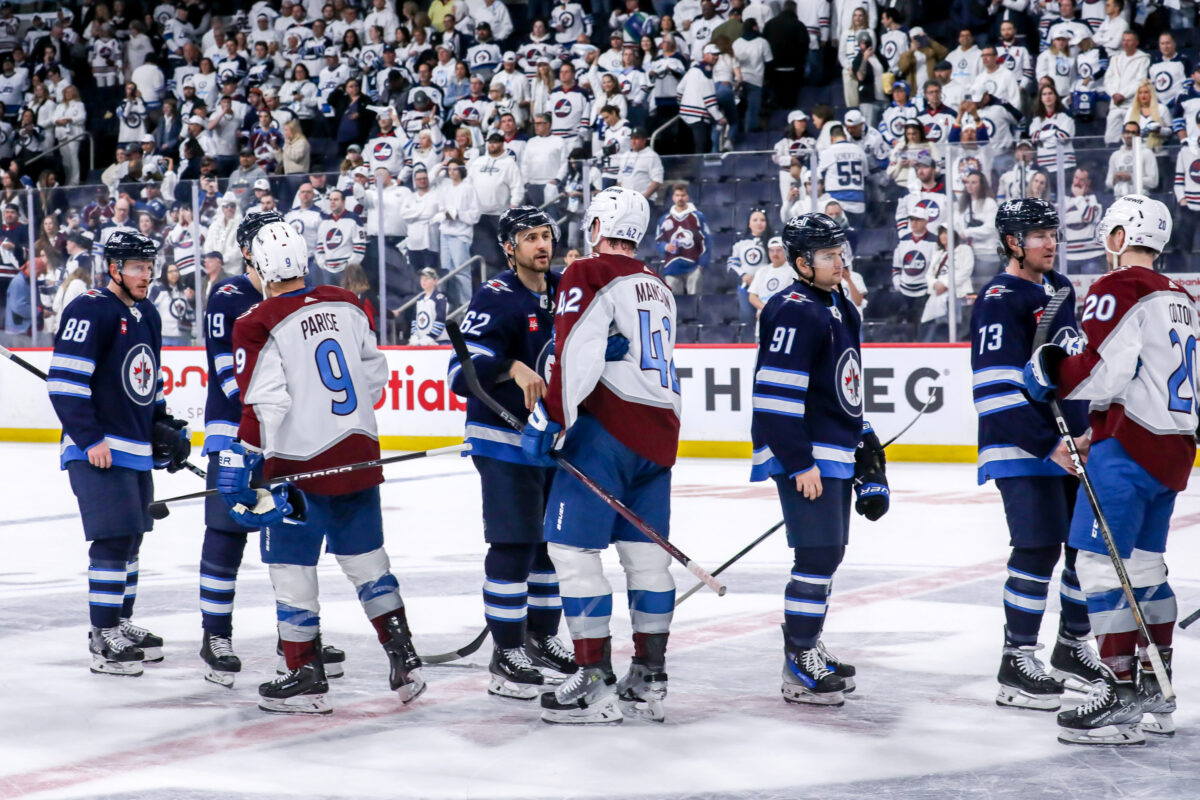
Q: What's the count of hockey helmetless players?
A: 0